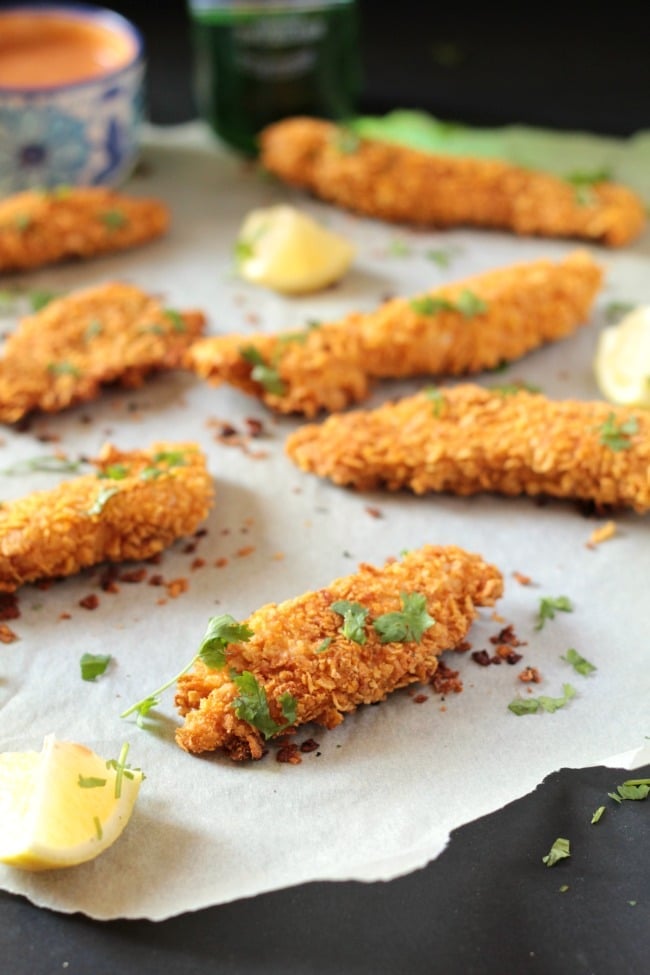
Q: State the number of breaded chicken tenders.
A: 7